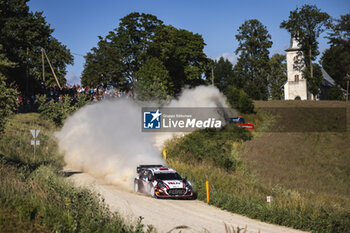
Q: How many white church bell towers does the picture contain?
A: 1